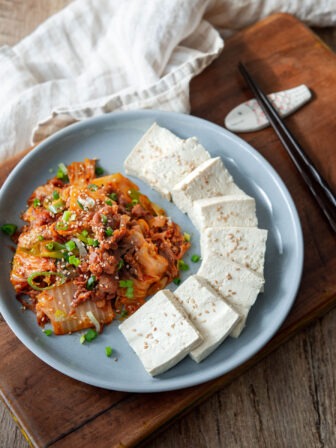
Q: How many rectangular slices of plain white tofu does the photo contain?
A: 8